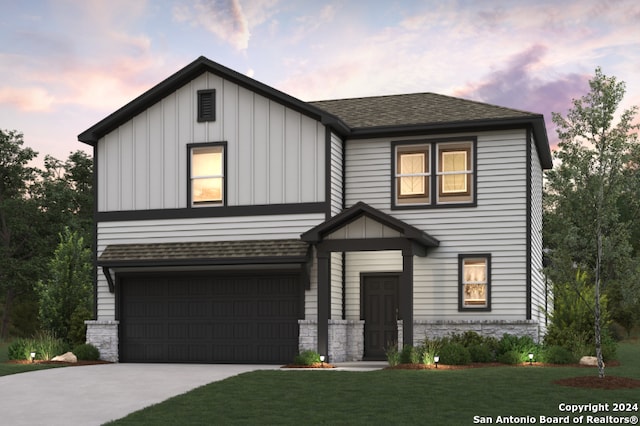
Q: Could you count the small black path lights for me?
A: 4